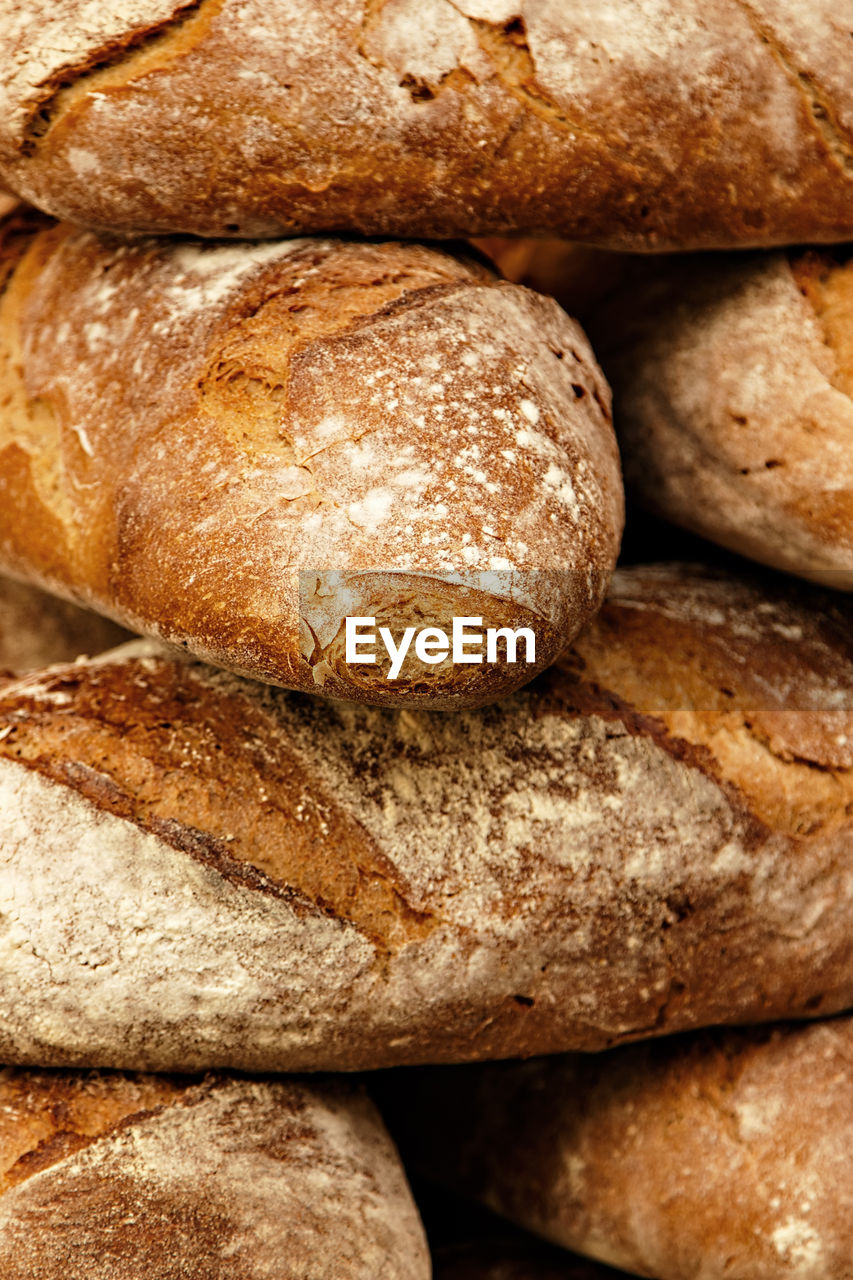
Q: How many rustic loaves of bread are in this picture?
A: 6